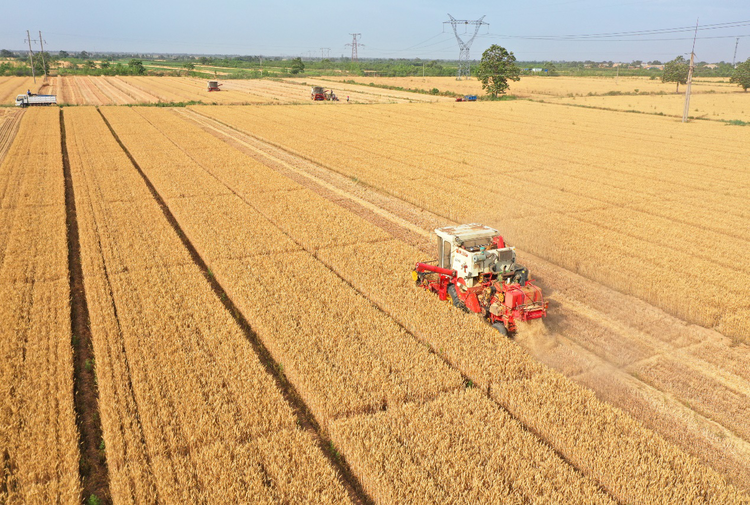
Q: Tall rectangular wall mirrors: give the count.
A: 0